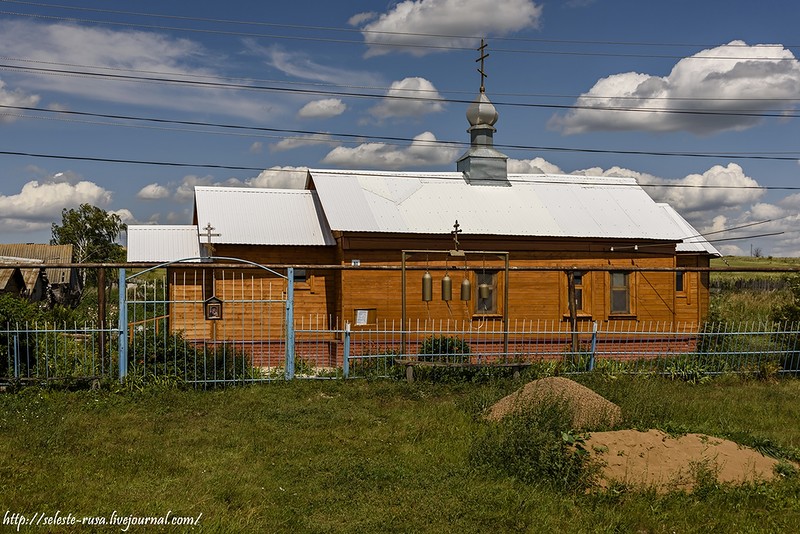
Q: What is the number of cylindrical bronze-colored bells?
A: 4